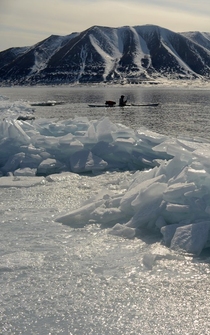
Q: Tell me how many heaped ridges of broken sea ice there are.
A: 2